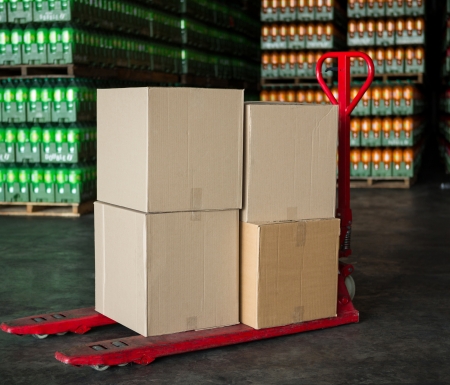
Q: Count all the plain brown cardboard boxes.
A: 4